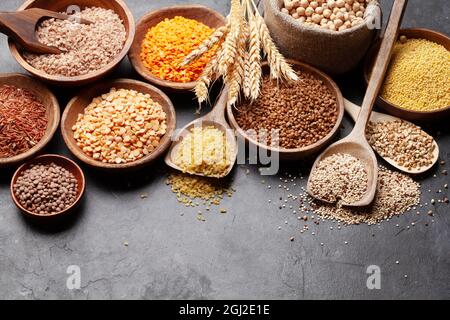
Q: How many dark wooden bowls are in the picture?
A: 7